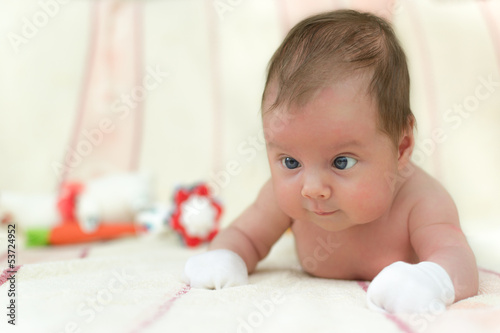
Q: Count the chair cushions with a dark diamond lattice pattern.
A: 0